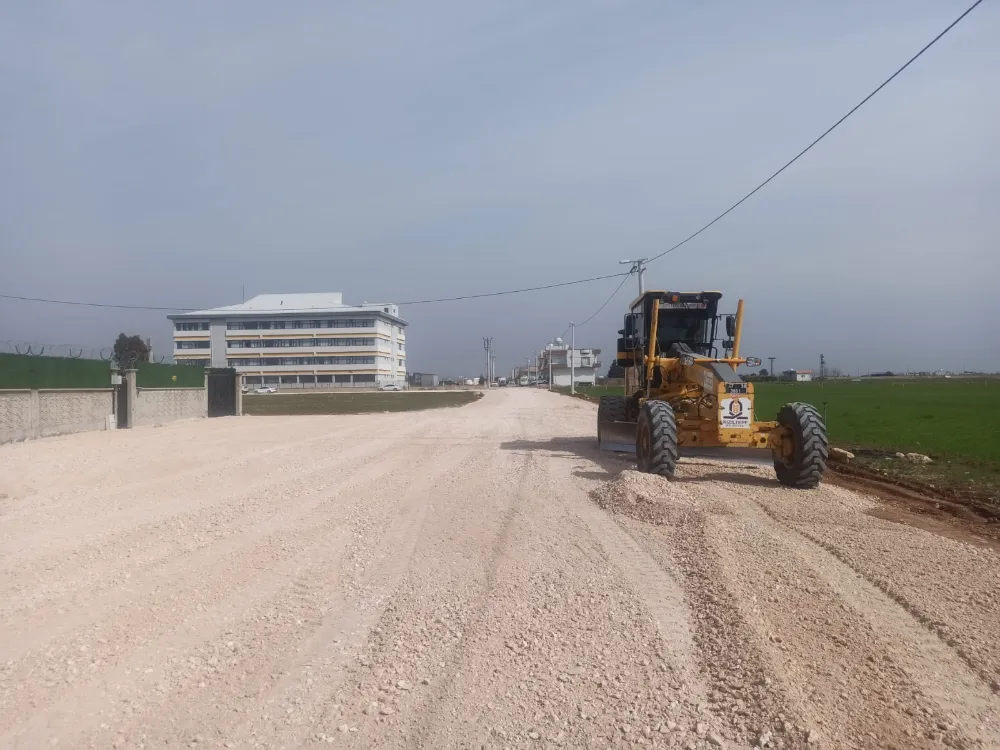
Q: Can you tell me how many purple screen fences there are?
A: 0